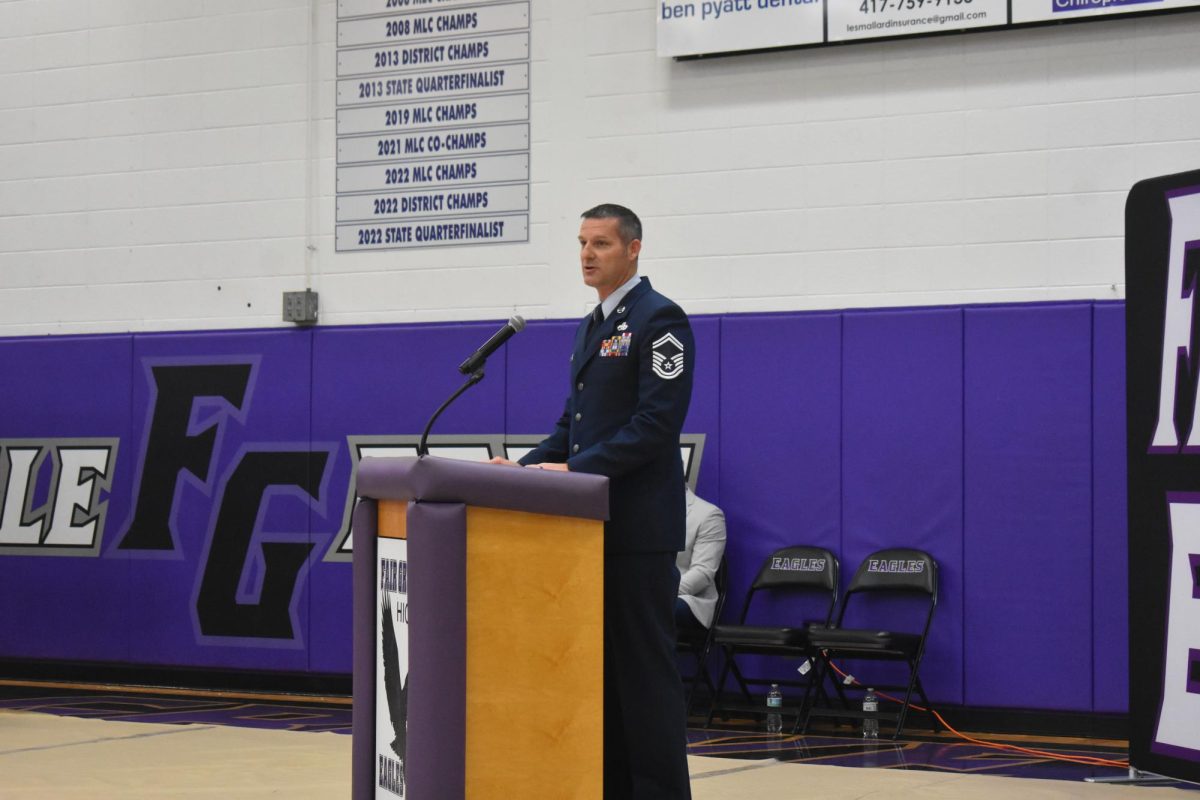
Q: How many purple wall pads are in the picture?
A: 8